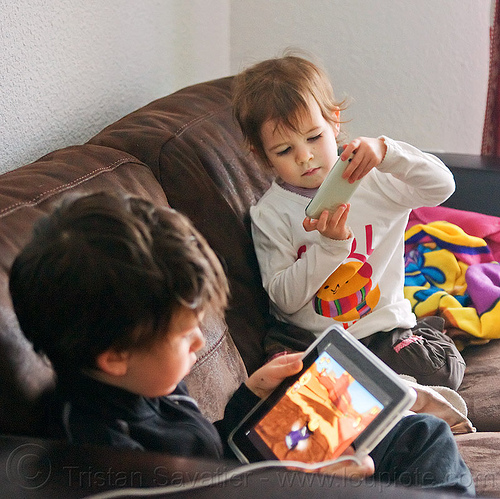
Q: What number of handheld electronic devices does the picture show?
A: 2